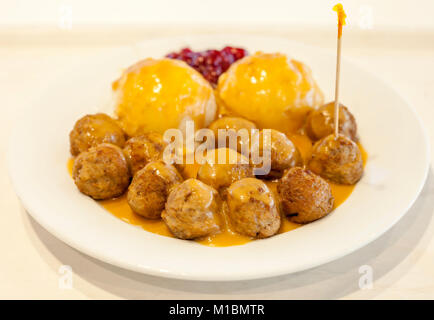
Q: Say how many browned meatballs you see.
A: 12